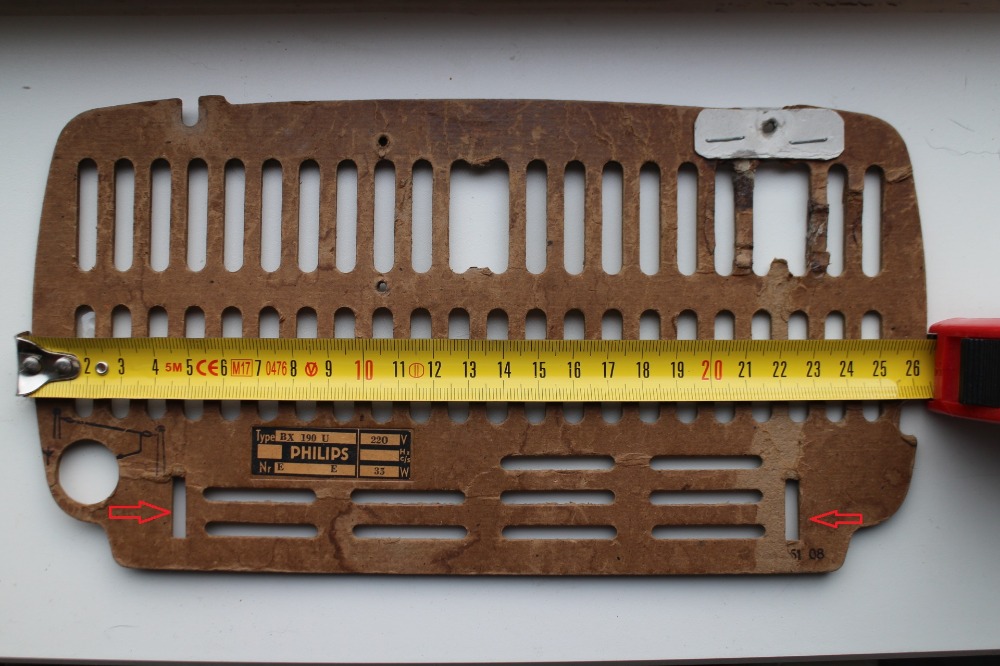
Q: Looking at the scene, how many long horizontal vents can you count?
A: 10